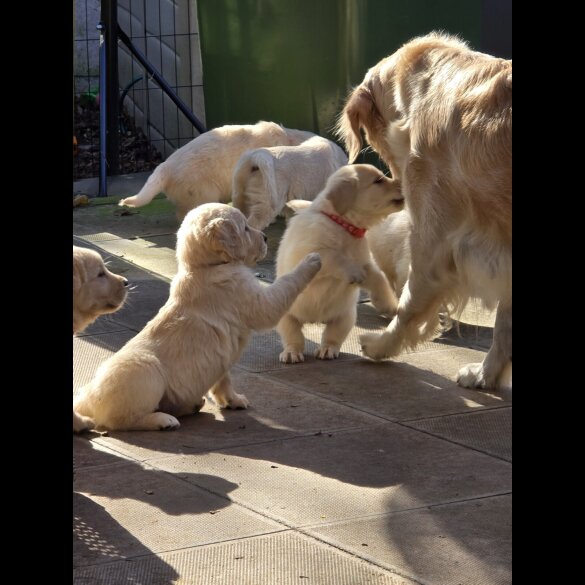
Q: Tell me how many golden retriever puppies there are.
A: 6